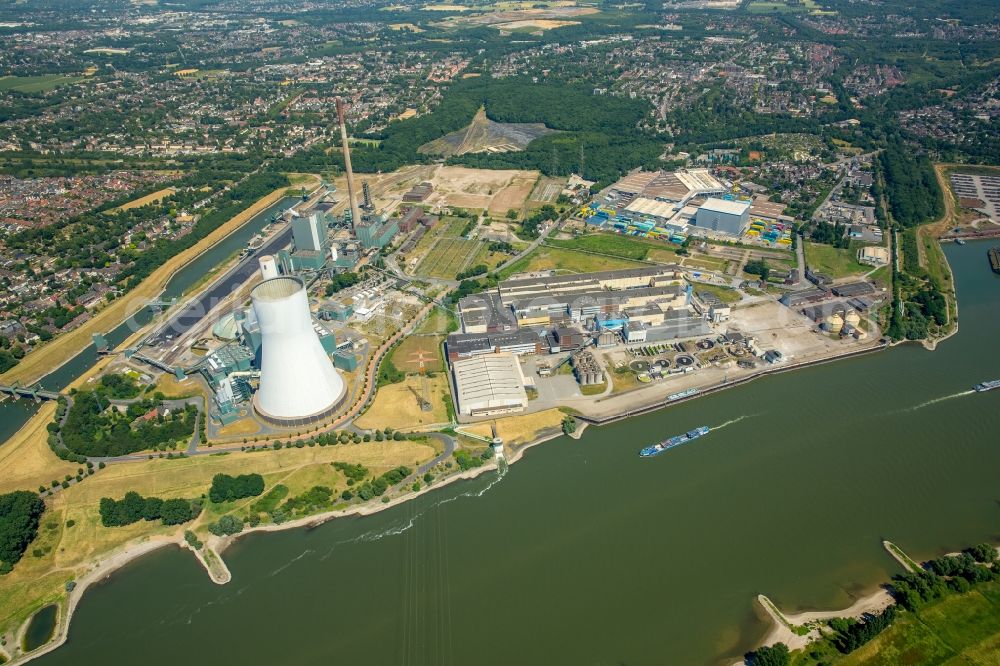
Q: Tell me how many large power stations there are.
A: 1